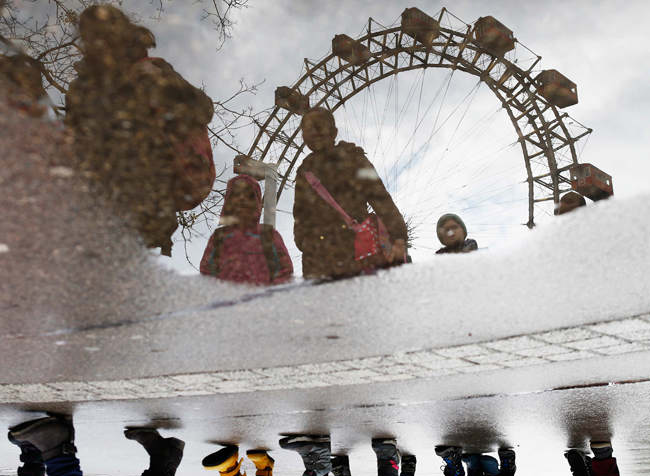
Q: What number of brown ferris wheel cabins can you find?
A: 5